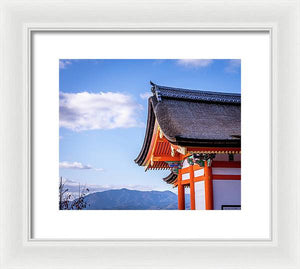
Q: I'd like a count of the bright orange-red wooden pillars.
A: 3